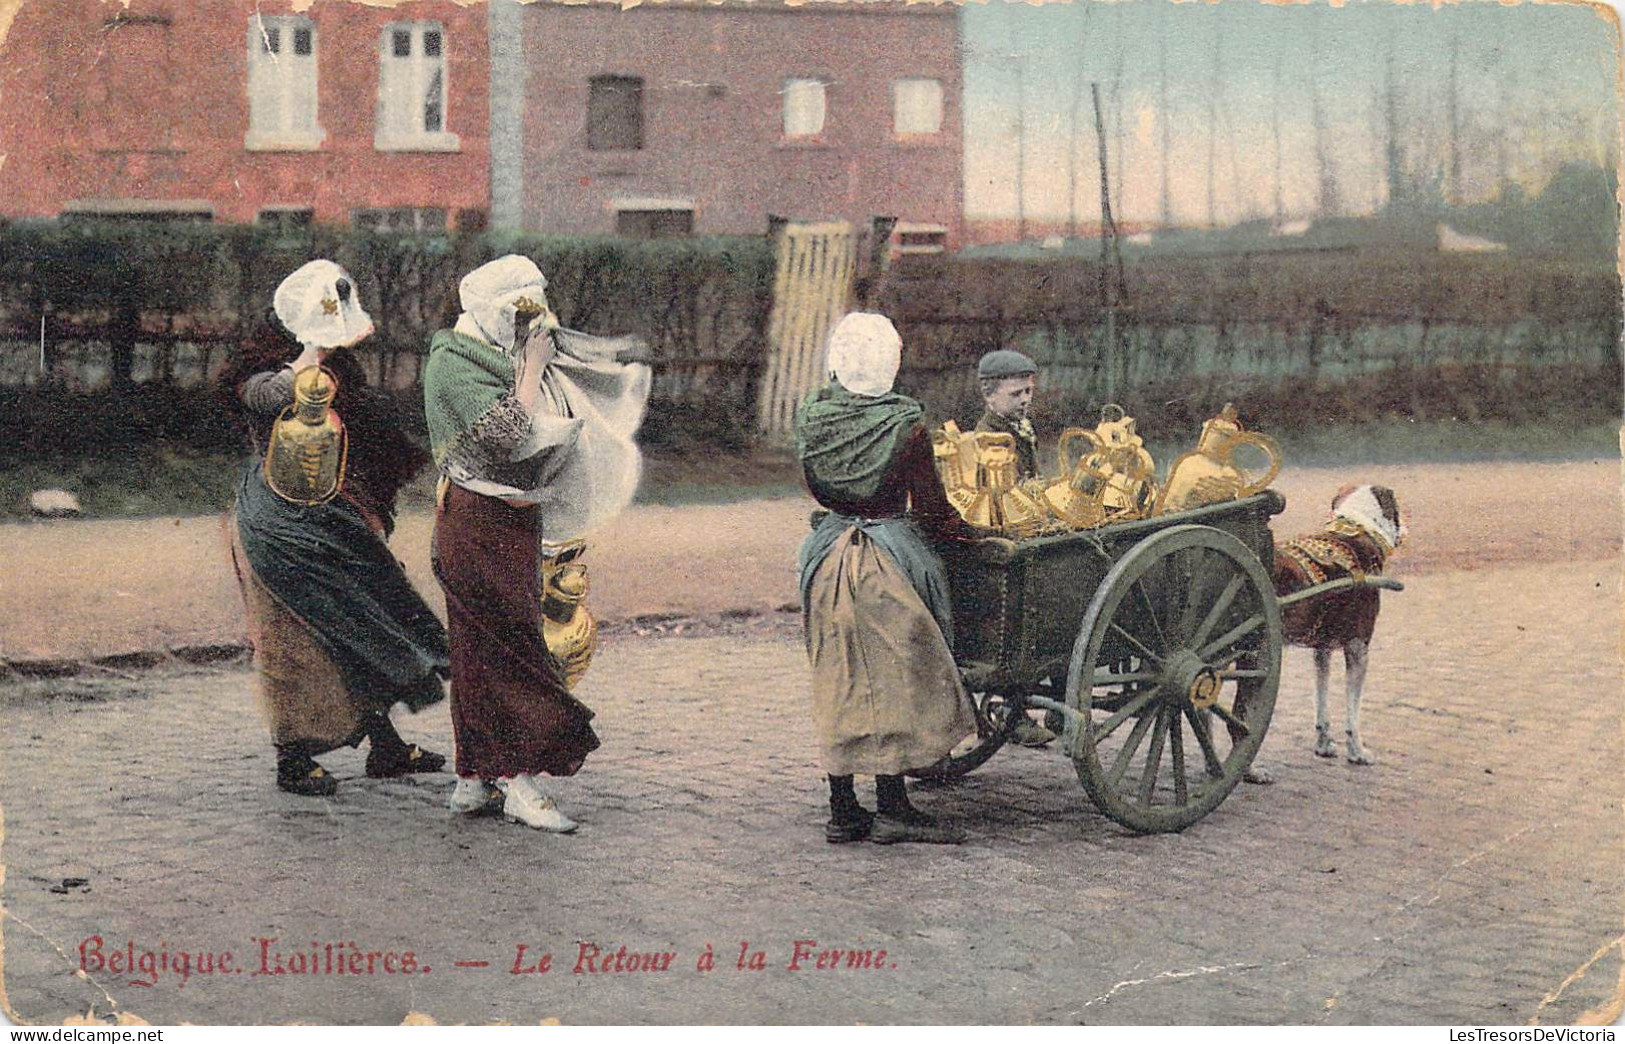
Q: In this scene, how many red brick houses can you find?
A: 2